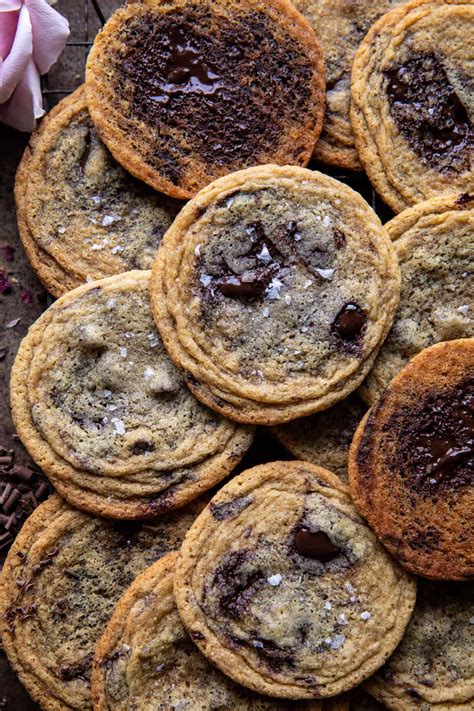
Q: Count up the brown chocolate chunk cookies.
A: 13